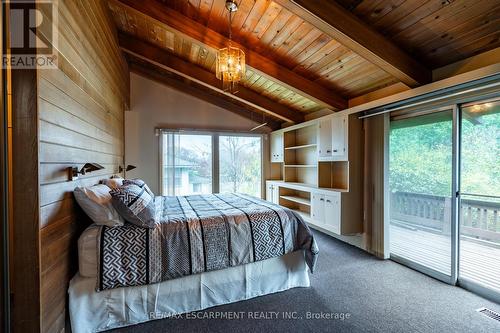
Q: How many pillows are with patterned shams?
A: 2